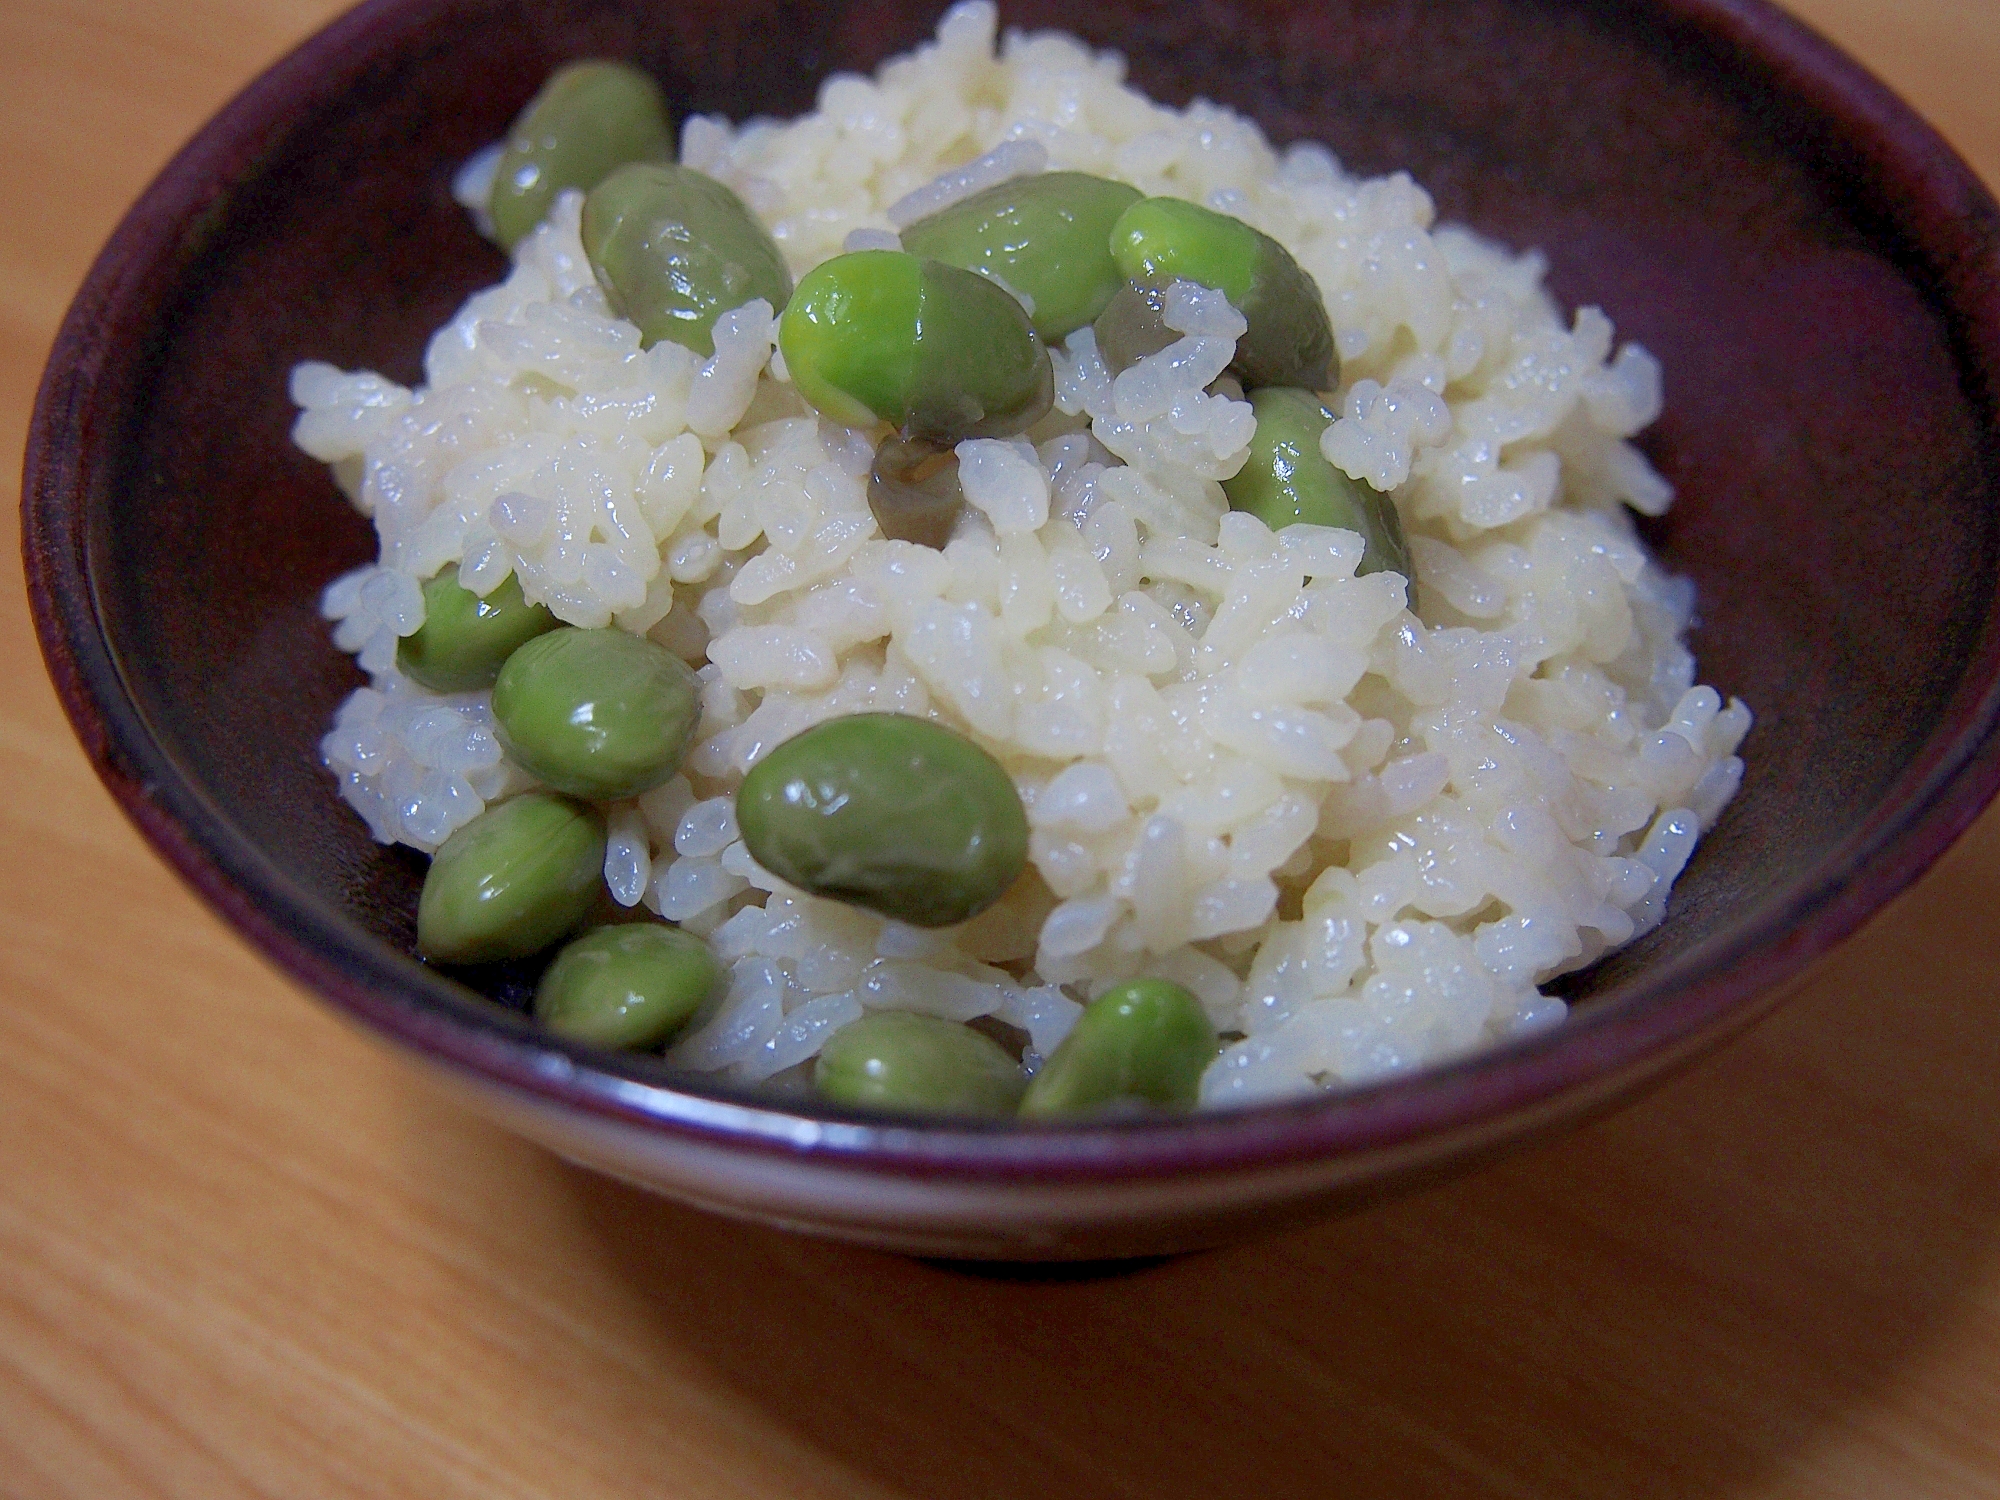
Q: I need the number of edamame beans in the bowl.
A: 13